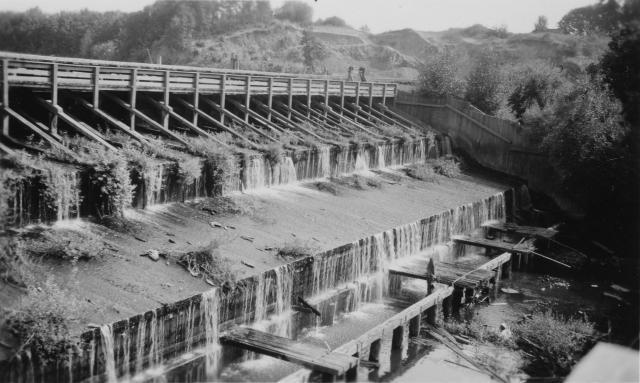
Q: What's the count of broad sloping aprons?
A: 1